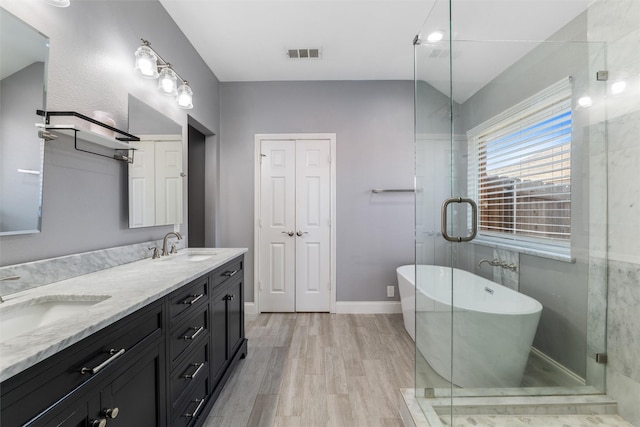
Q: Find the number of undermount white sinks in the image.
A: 2